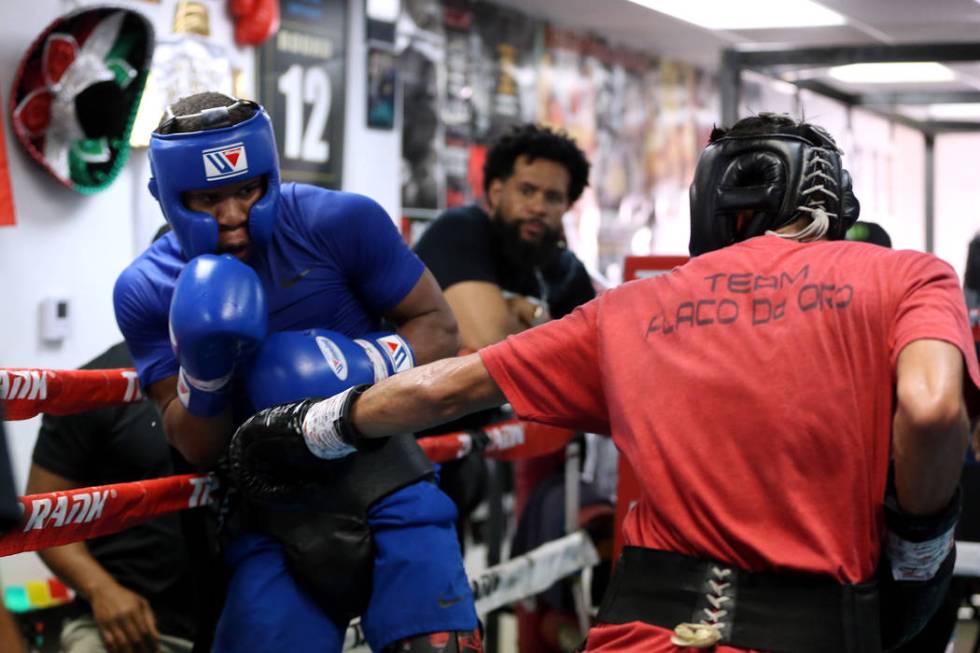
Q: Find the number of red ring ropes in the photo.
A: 2